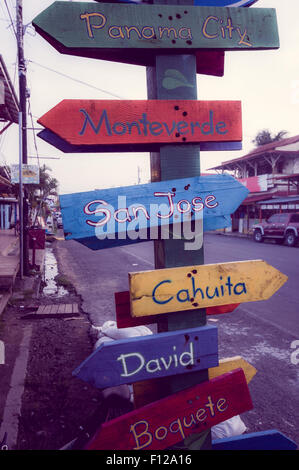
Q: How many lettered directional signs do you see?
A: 6